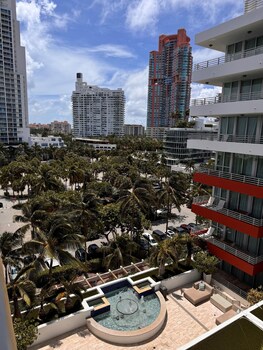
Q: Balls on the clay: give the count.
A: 0